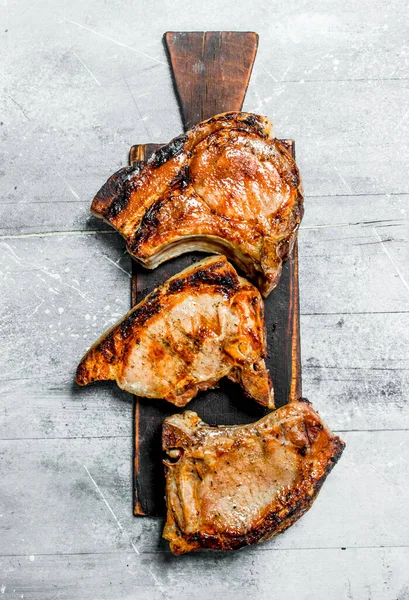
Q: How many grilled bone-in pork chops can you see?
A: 3